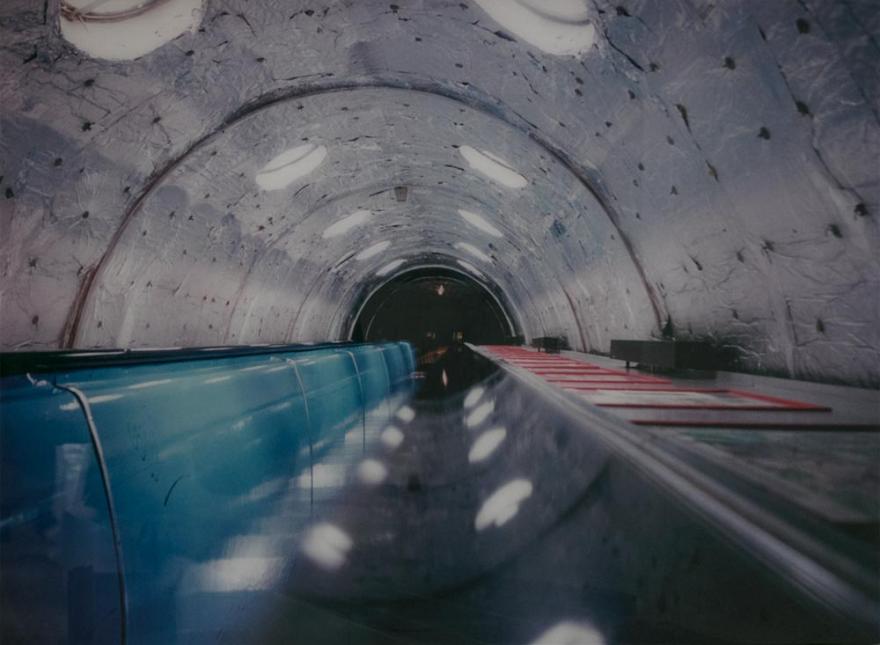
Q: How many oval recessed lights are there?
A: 10